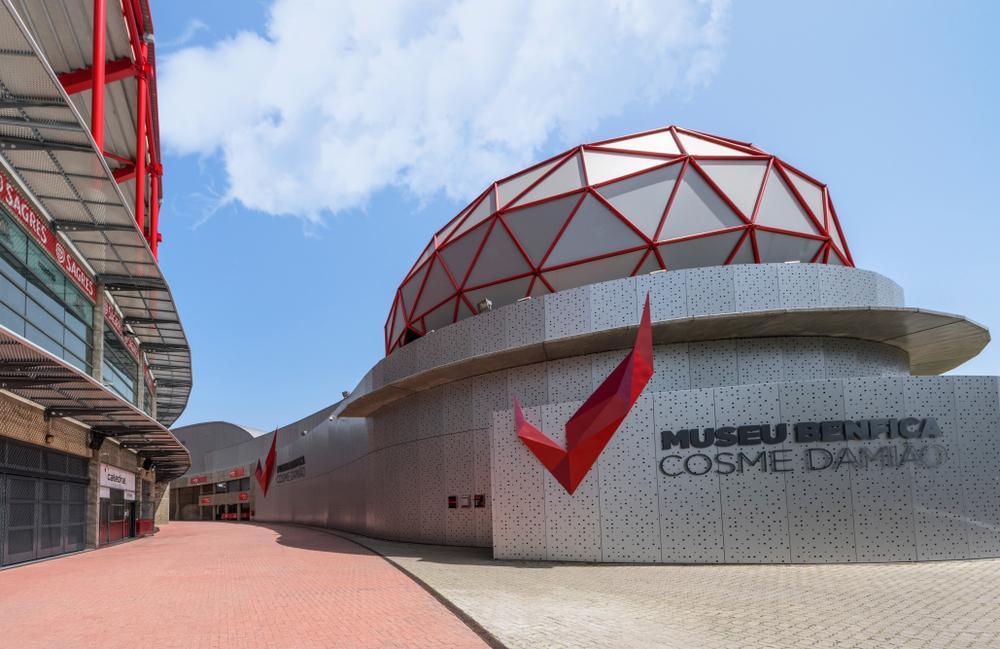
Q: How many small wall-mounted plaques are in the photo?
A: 3